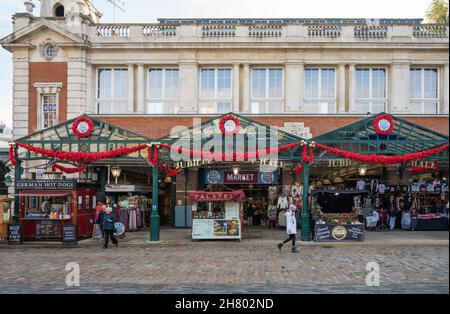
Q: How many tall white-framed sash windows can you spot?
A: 7